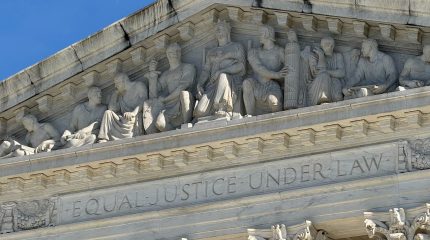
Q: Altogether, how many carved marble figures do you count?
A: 9